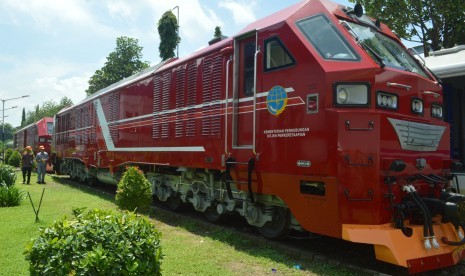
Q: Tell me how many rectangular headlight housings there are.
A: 4